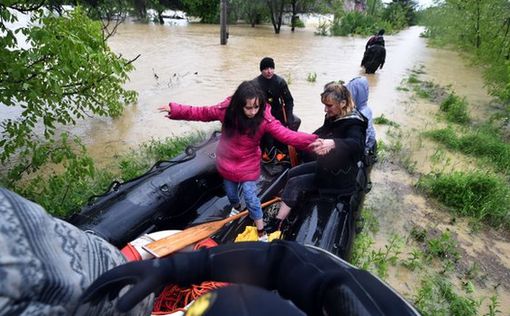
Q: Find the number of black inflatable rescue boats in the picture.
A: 1